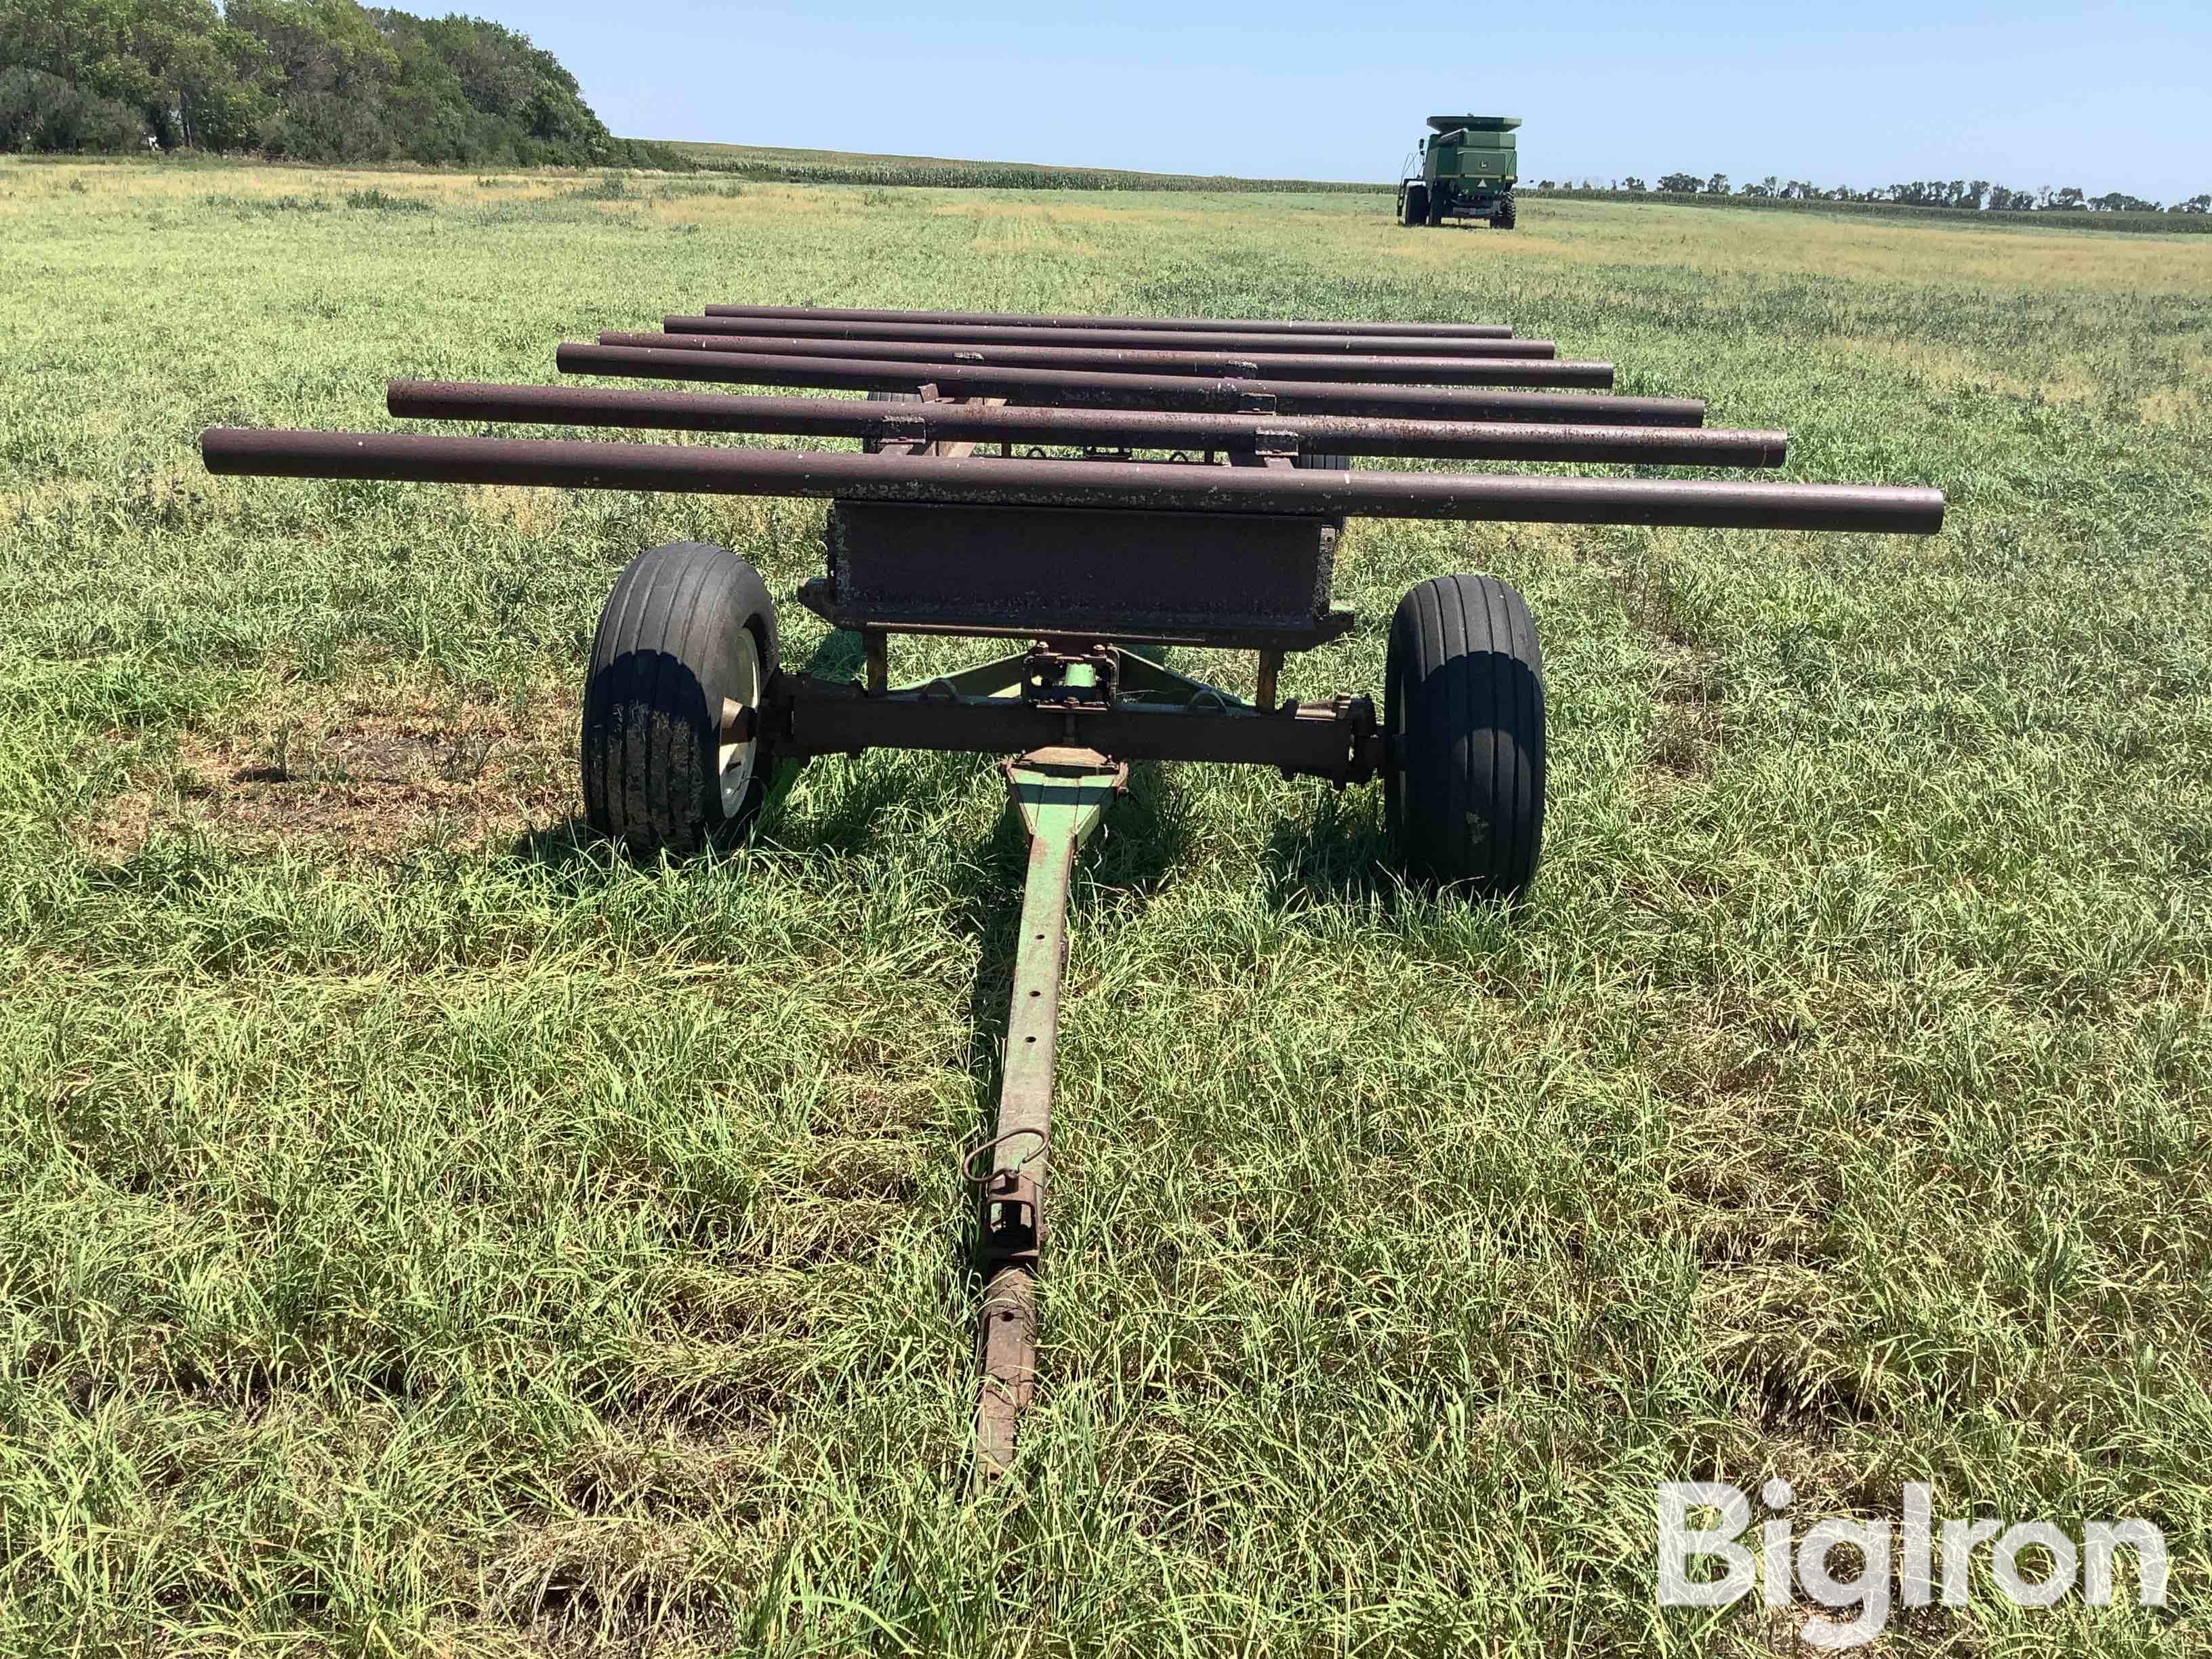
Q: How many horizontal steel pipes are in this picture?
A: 6